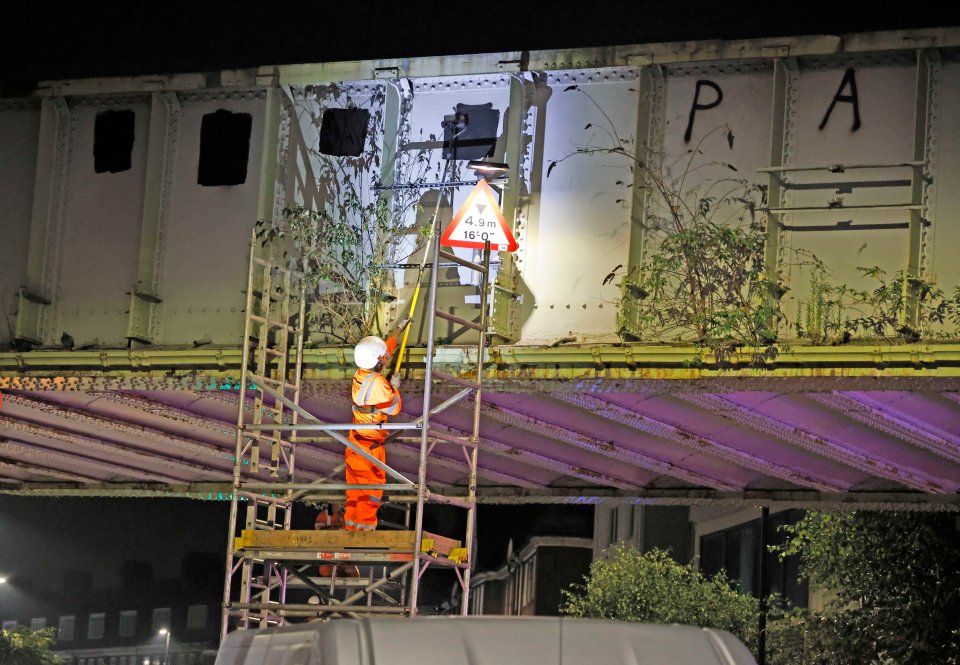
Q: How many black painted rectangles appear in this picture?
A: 4